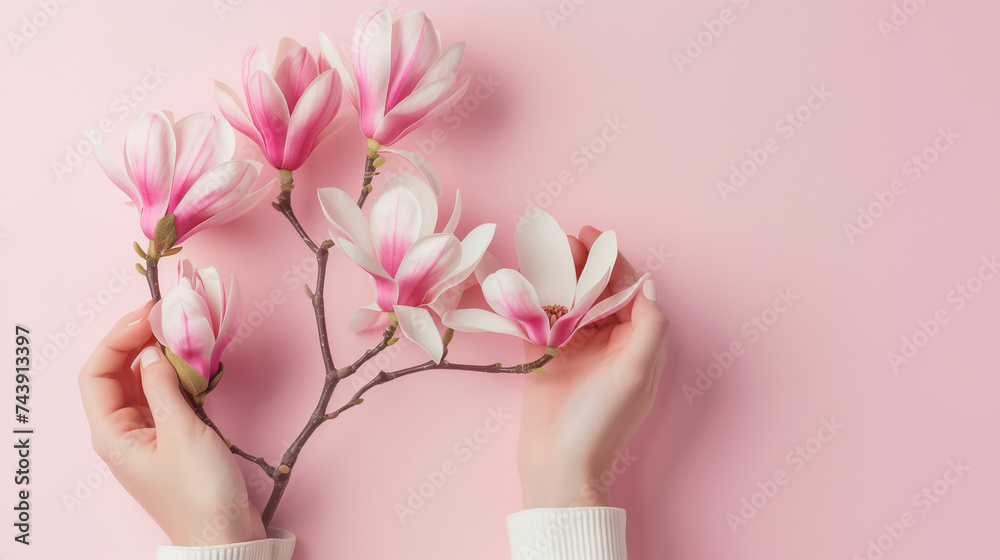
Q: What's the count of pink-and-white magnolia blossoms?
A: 6